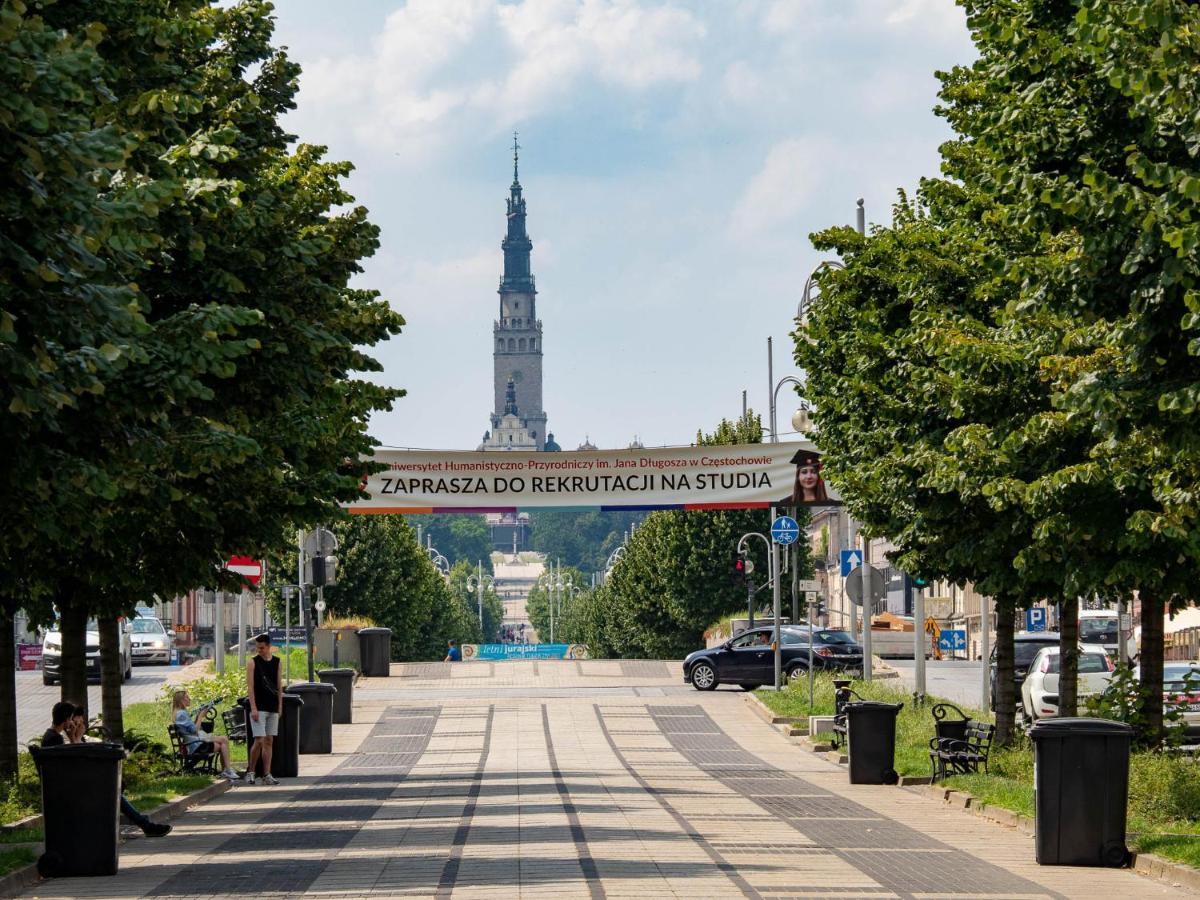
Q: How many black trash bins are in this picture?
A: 7